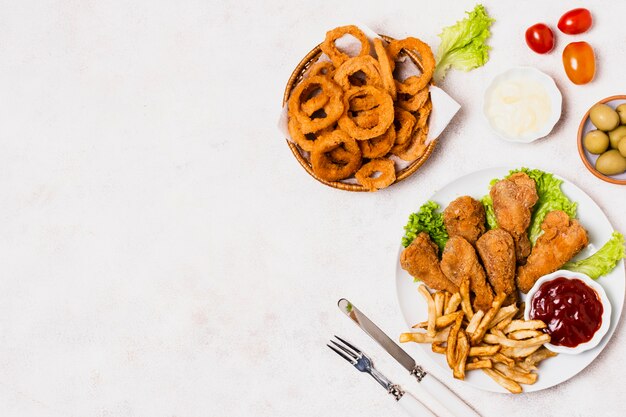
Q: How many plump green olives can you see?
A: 6